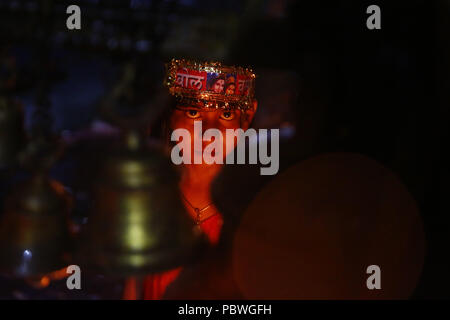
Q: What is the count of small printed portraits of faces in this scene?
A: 2